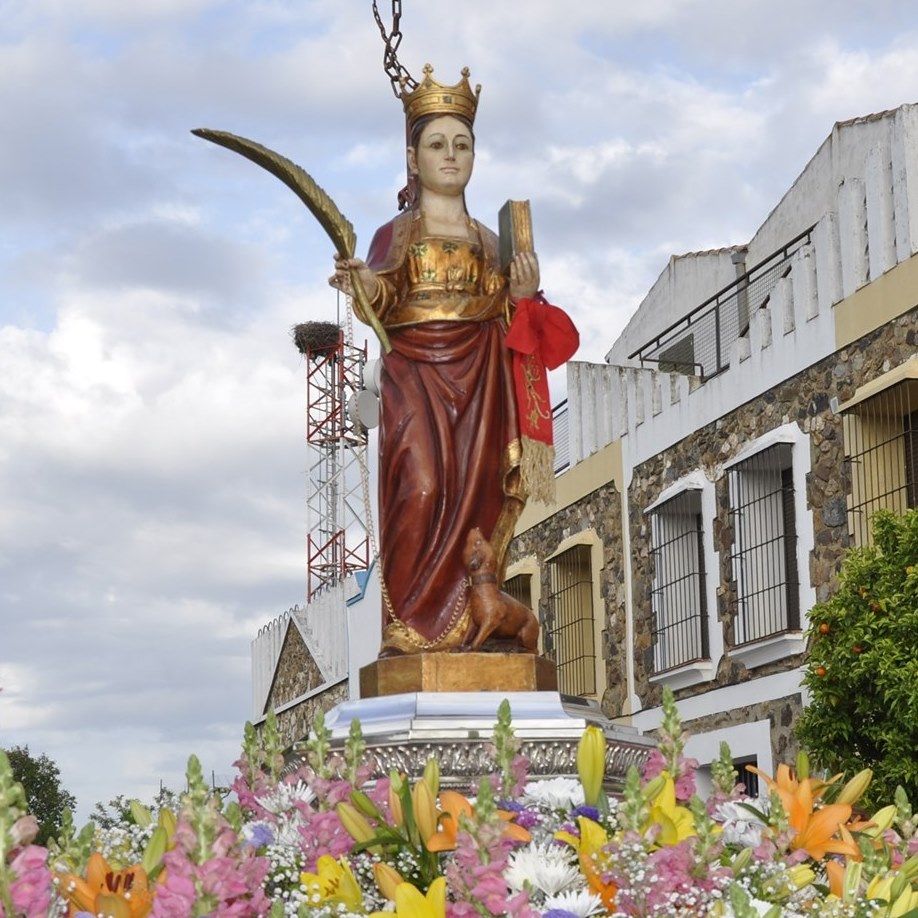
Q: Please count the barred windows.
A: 5